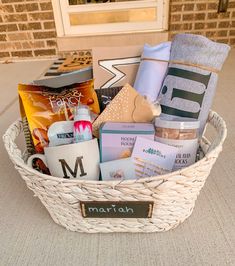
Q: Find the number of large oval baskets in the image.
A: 1